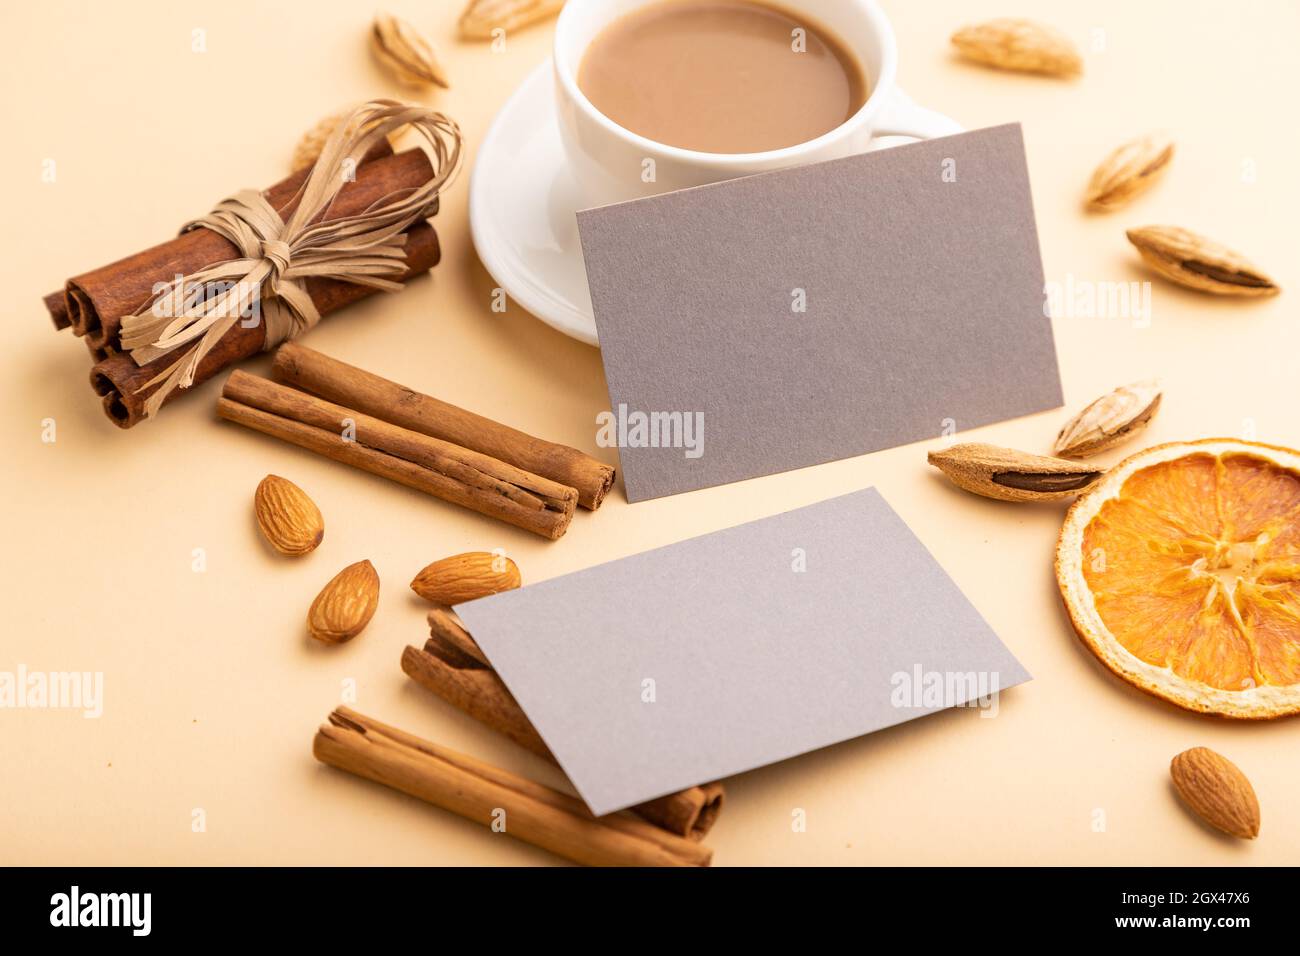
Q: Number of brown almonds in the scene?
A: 4